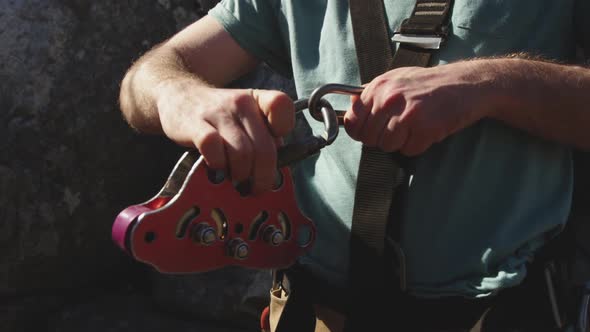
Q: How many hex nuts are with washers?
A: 3